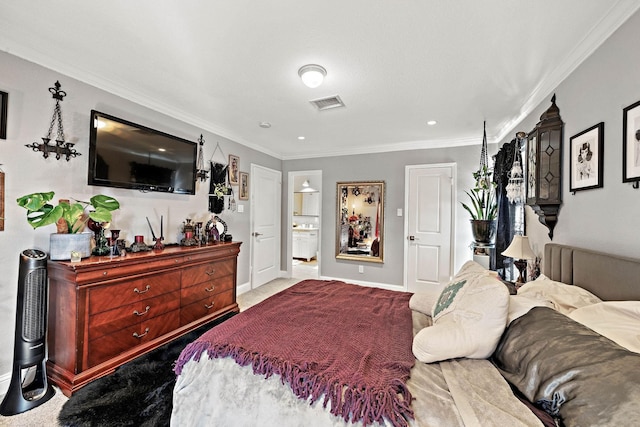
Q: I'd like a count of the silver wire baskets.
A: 0